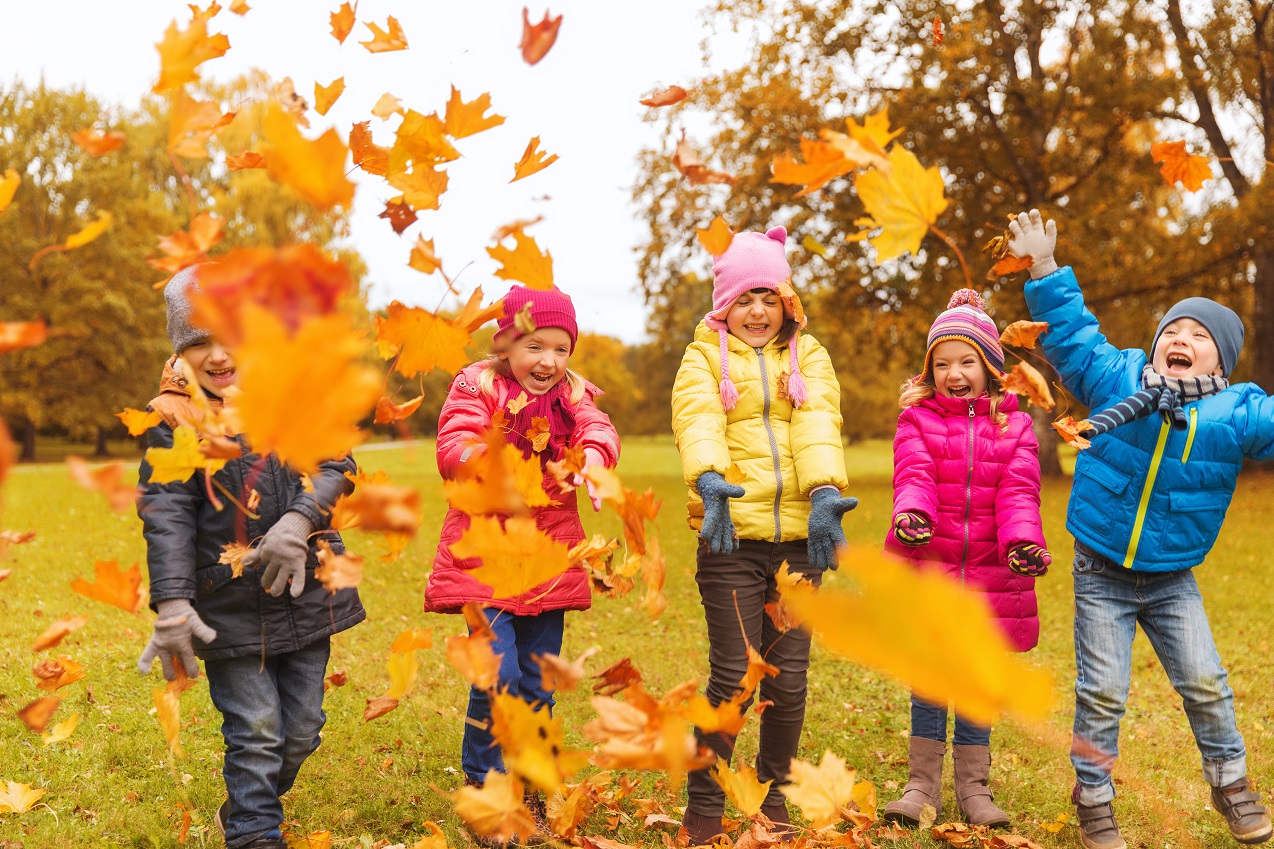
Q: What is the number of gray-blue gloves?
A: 2